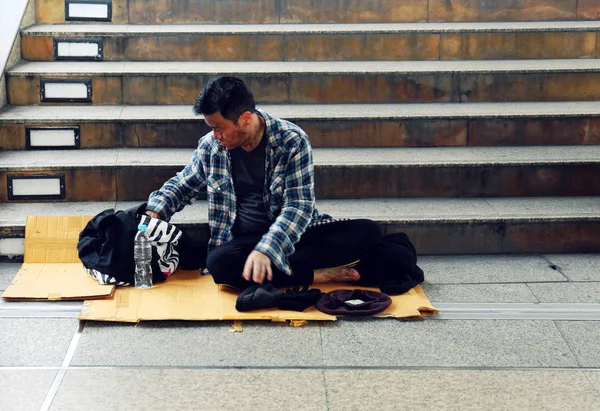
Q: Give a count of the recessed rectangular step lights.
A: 6